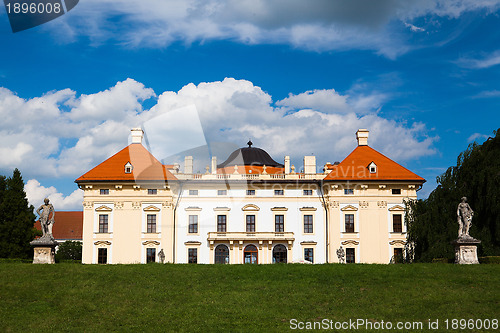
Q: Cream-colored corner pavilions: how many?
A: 2